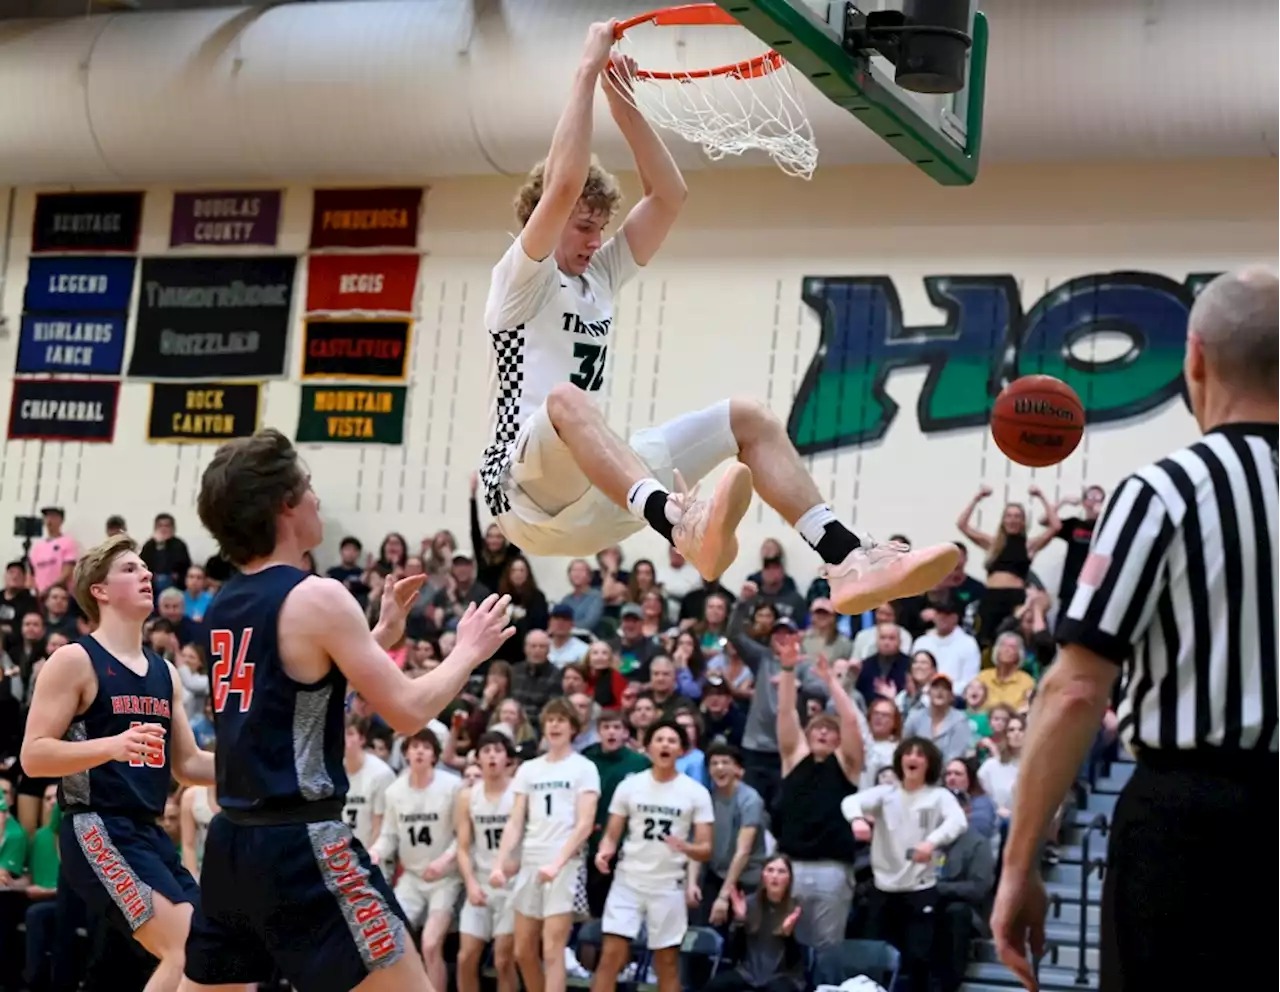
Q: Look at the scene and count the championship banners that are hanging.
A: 11